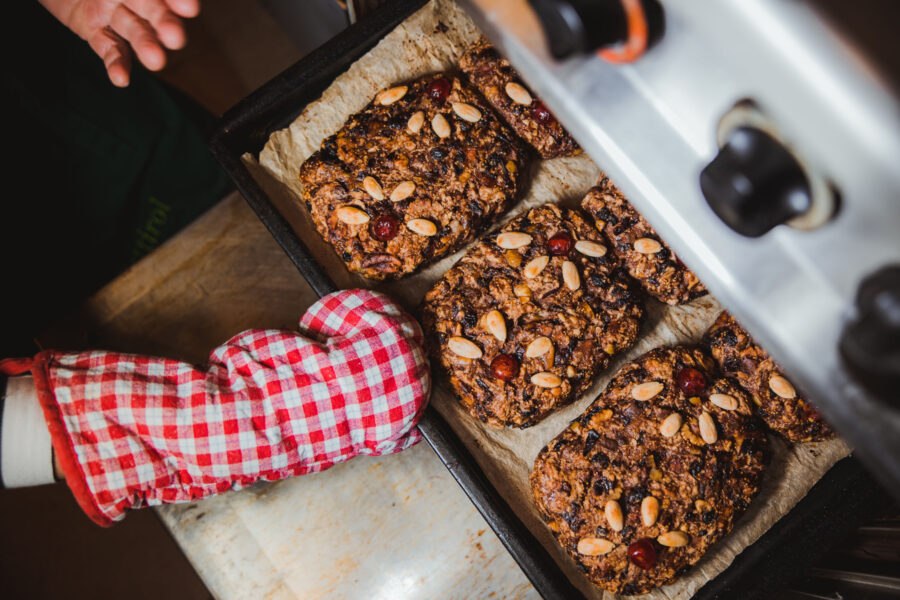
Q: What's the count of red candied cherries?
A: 7